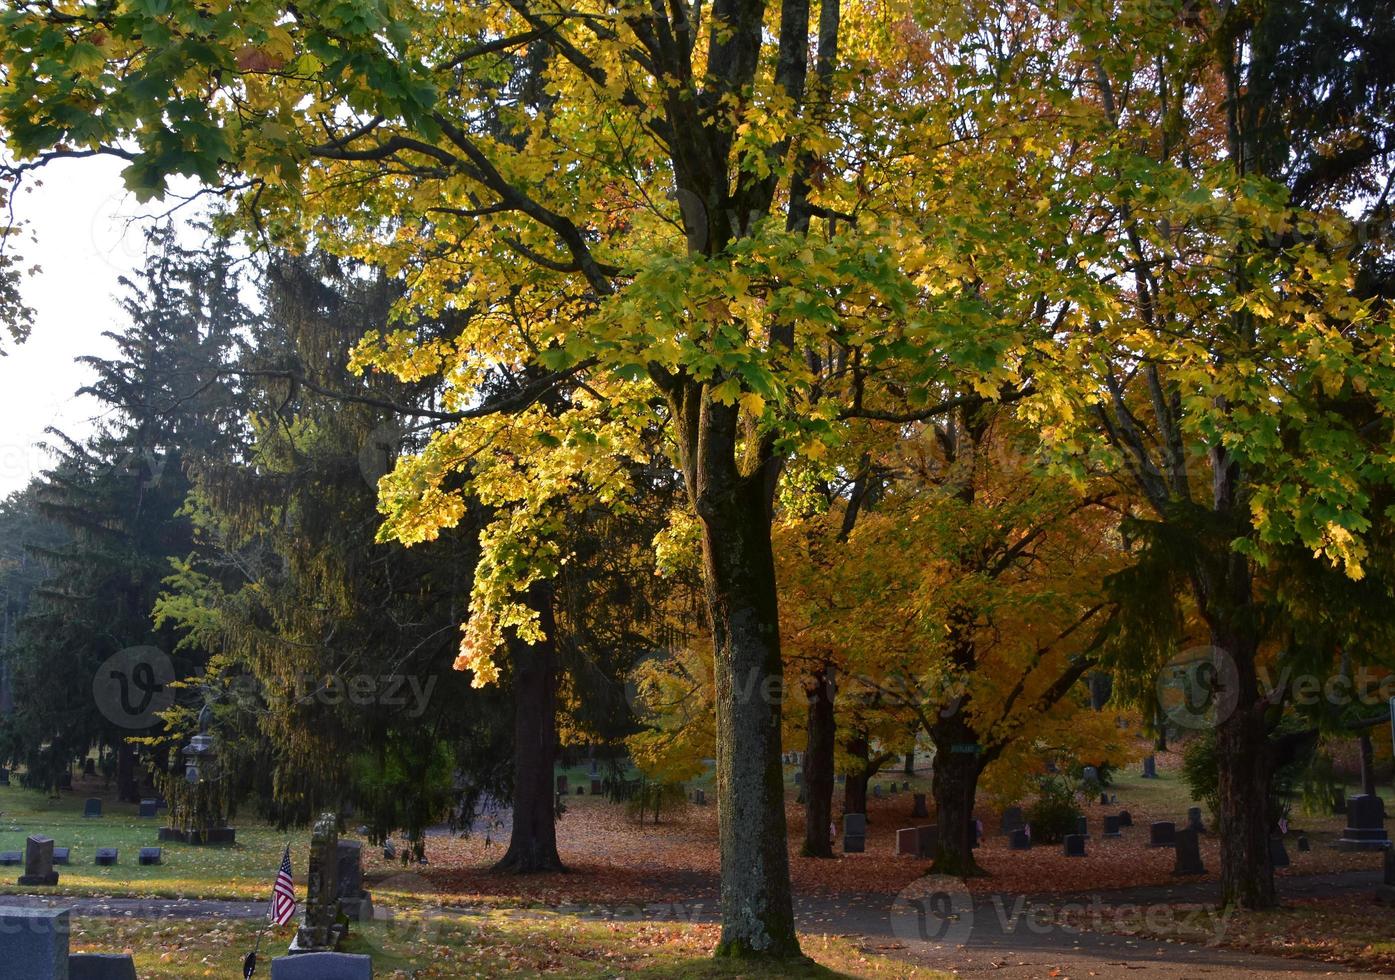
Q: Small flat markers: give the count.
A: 4